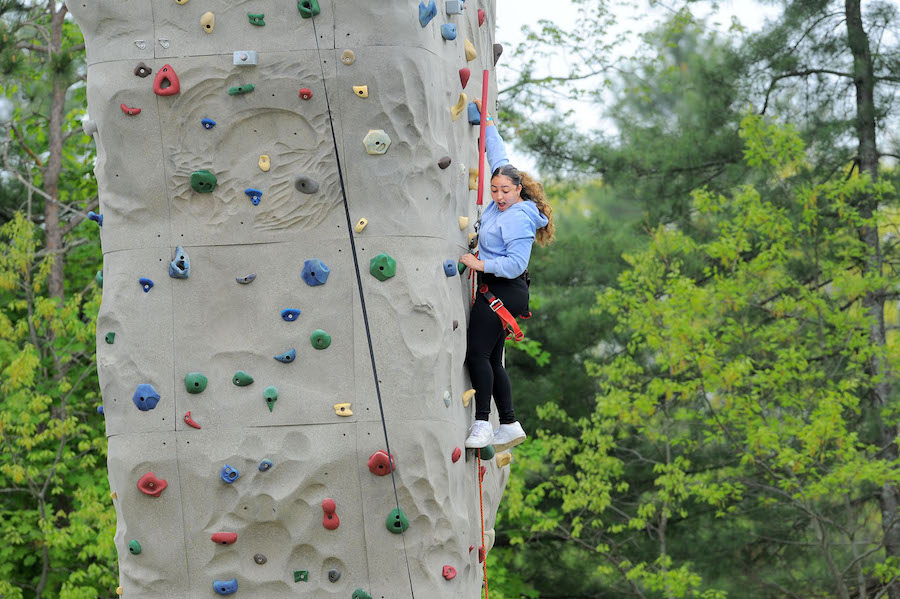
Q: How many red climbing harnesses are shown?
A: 1